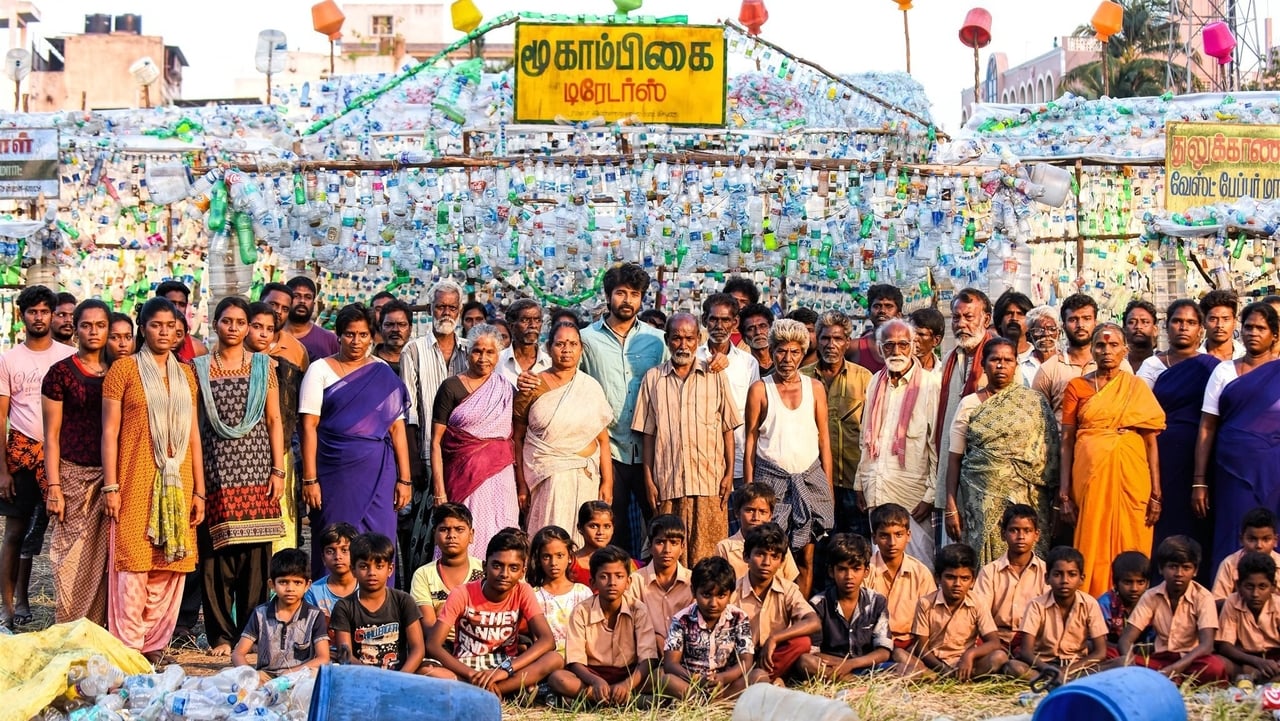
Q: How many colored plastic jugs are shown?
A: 8